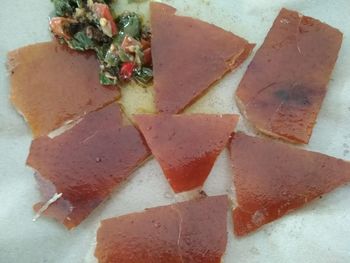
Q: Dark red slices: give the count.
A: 7